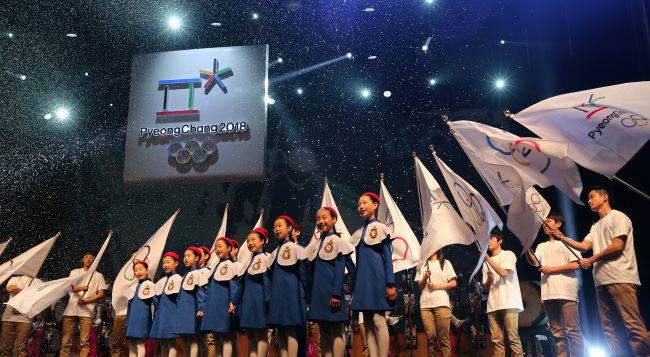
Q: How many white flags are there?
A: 13